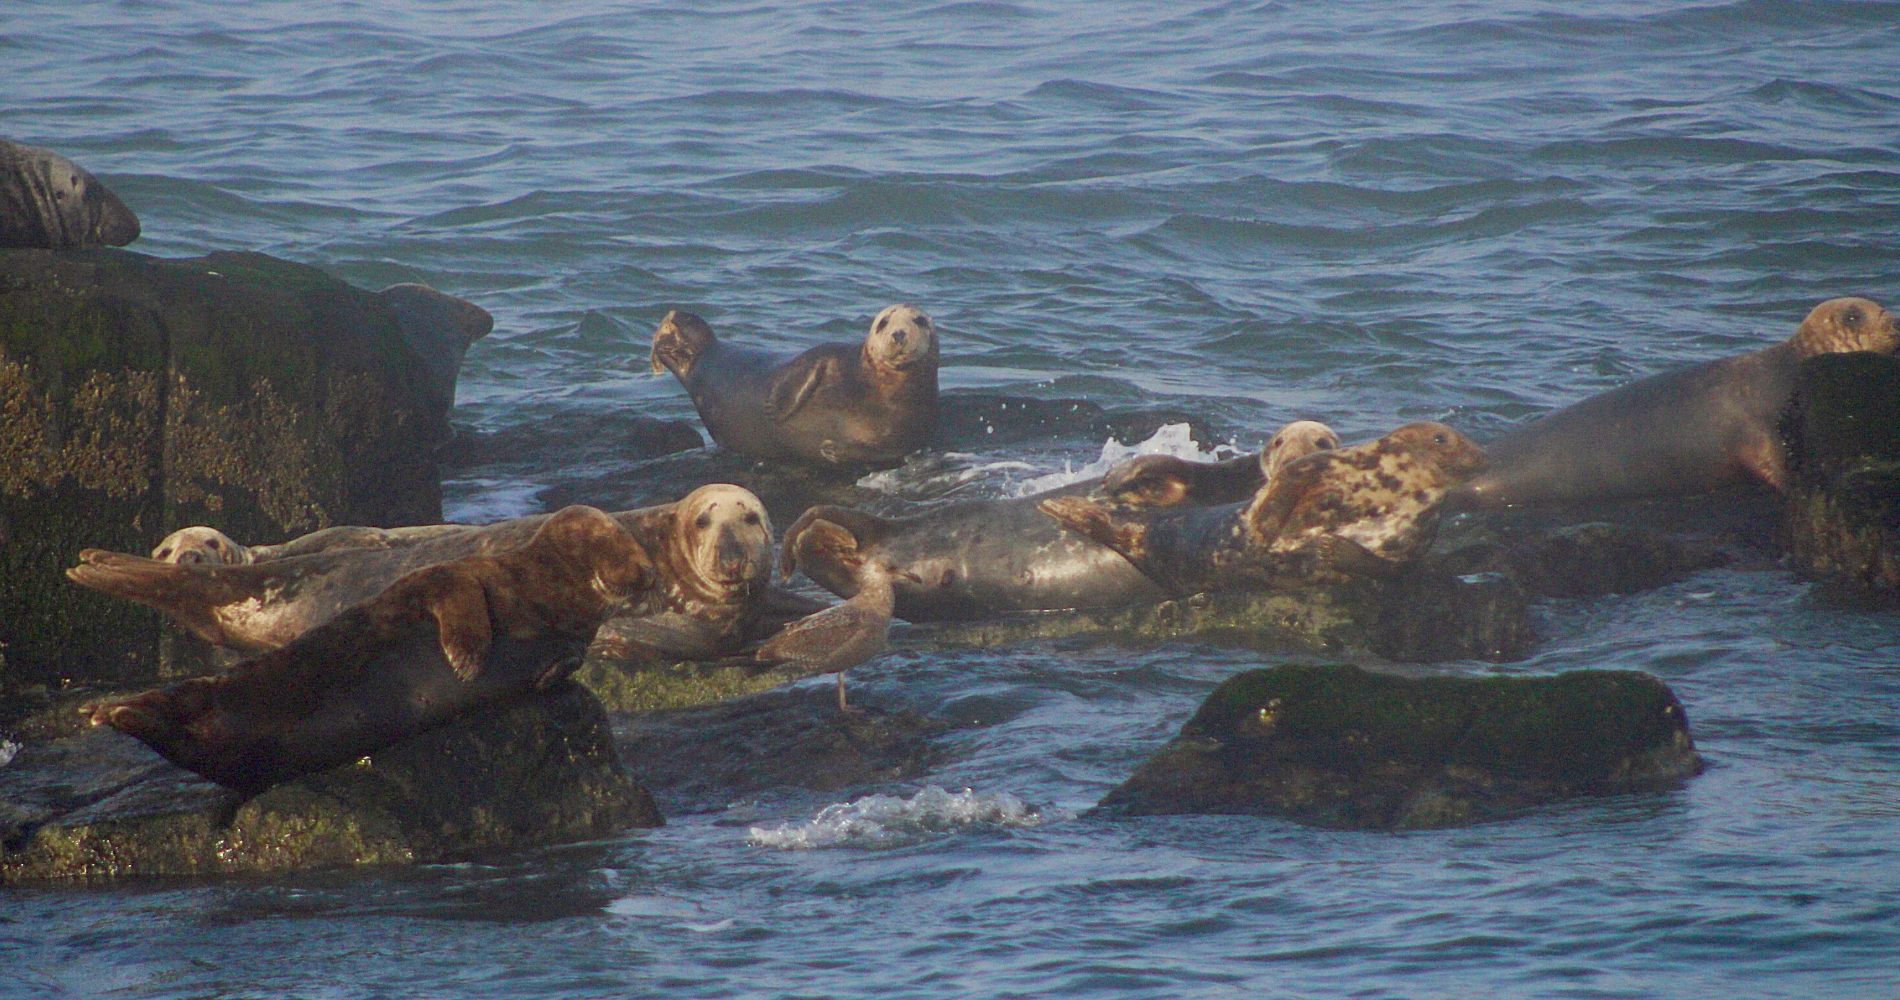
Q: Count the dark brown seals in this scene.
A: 1